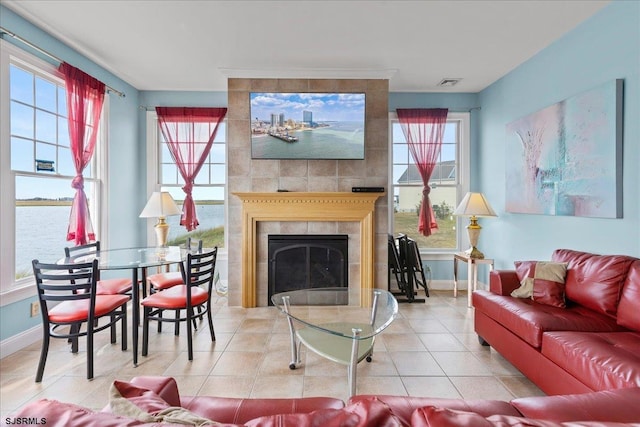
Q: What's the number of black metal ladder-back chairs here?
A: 4